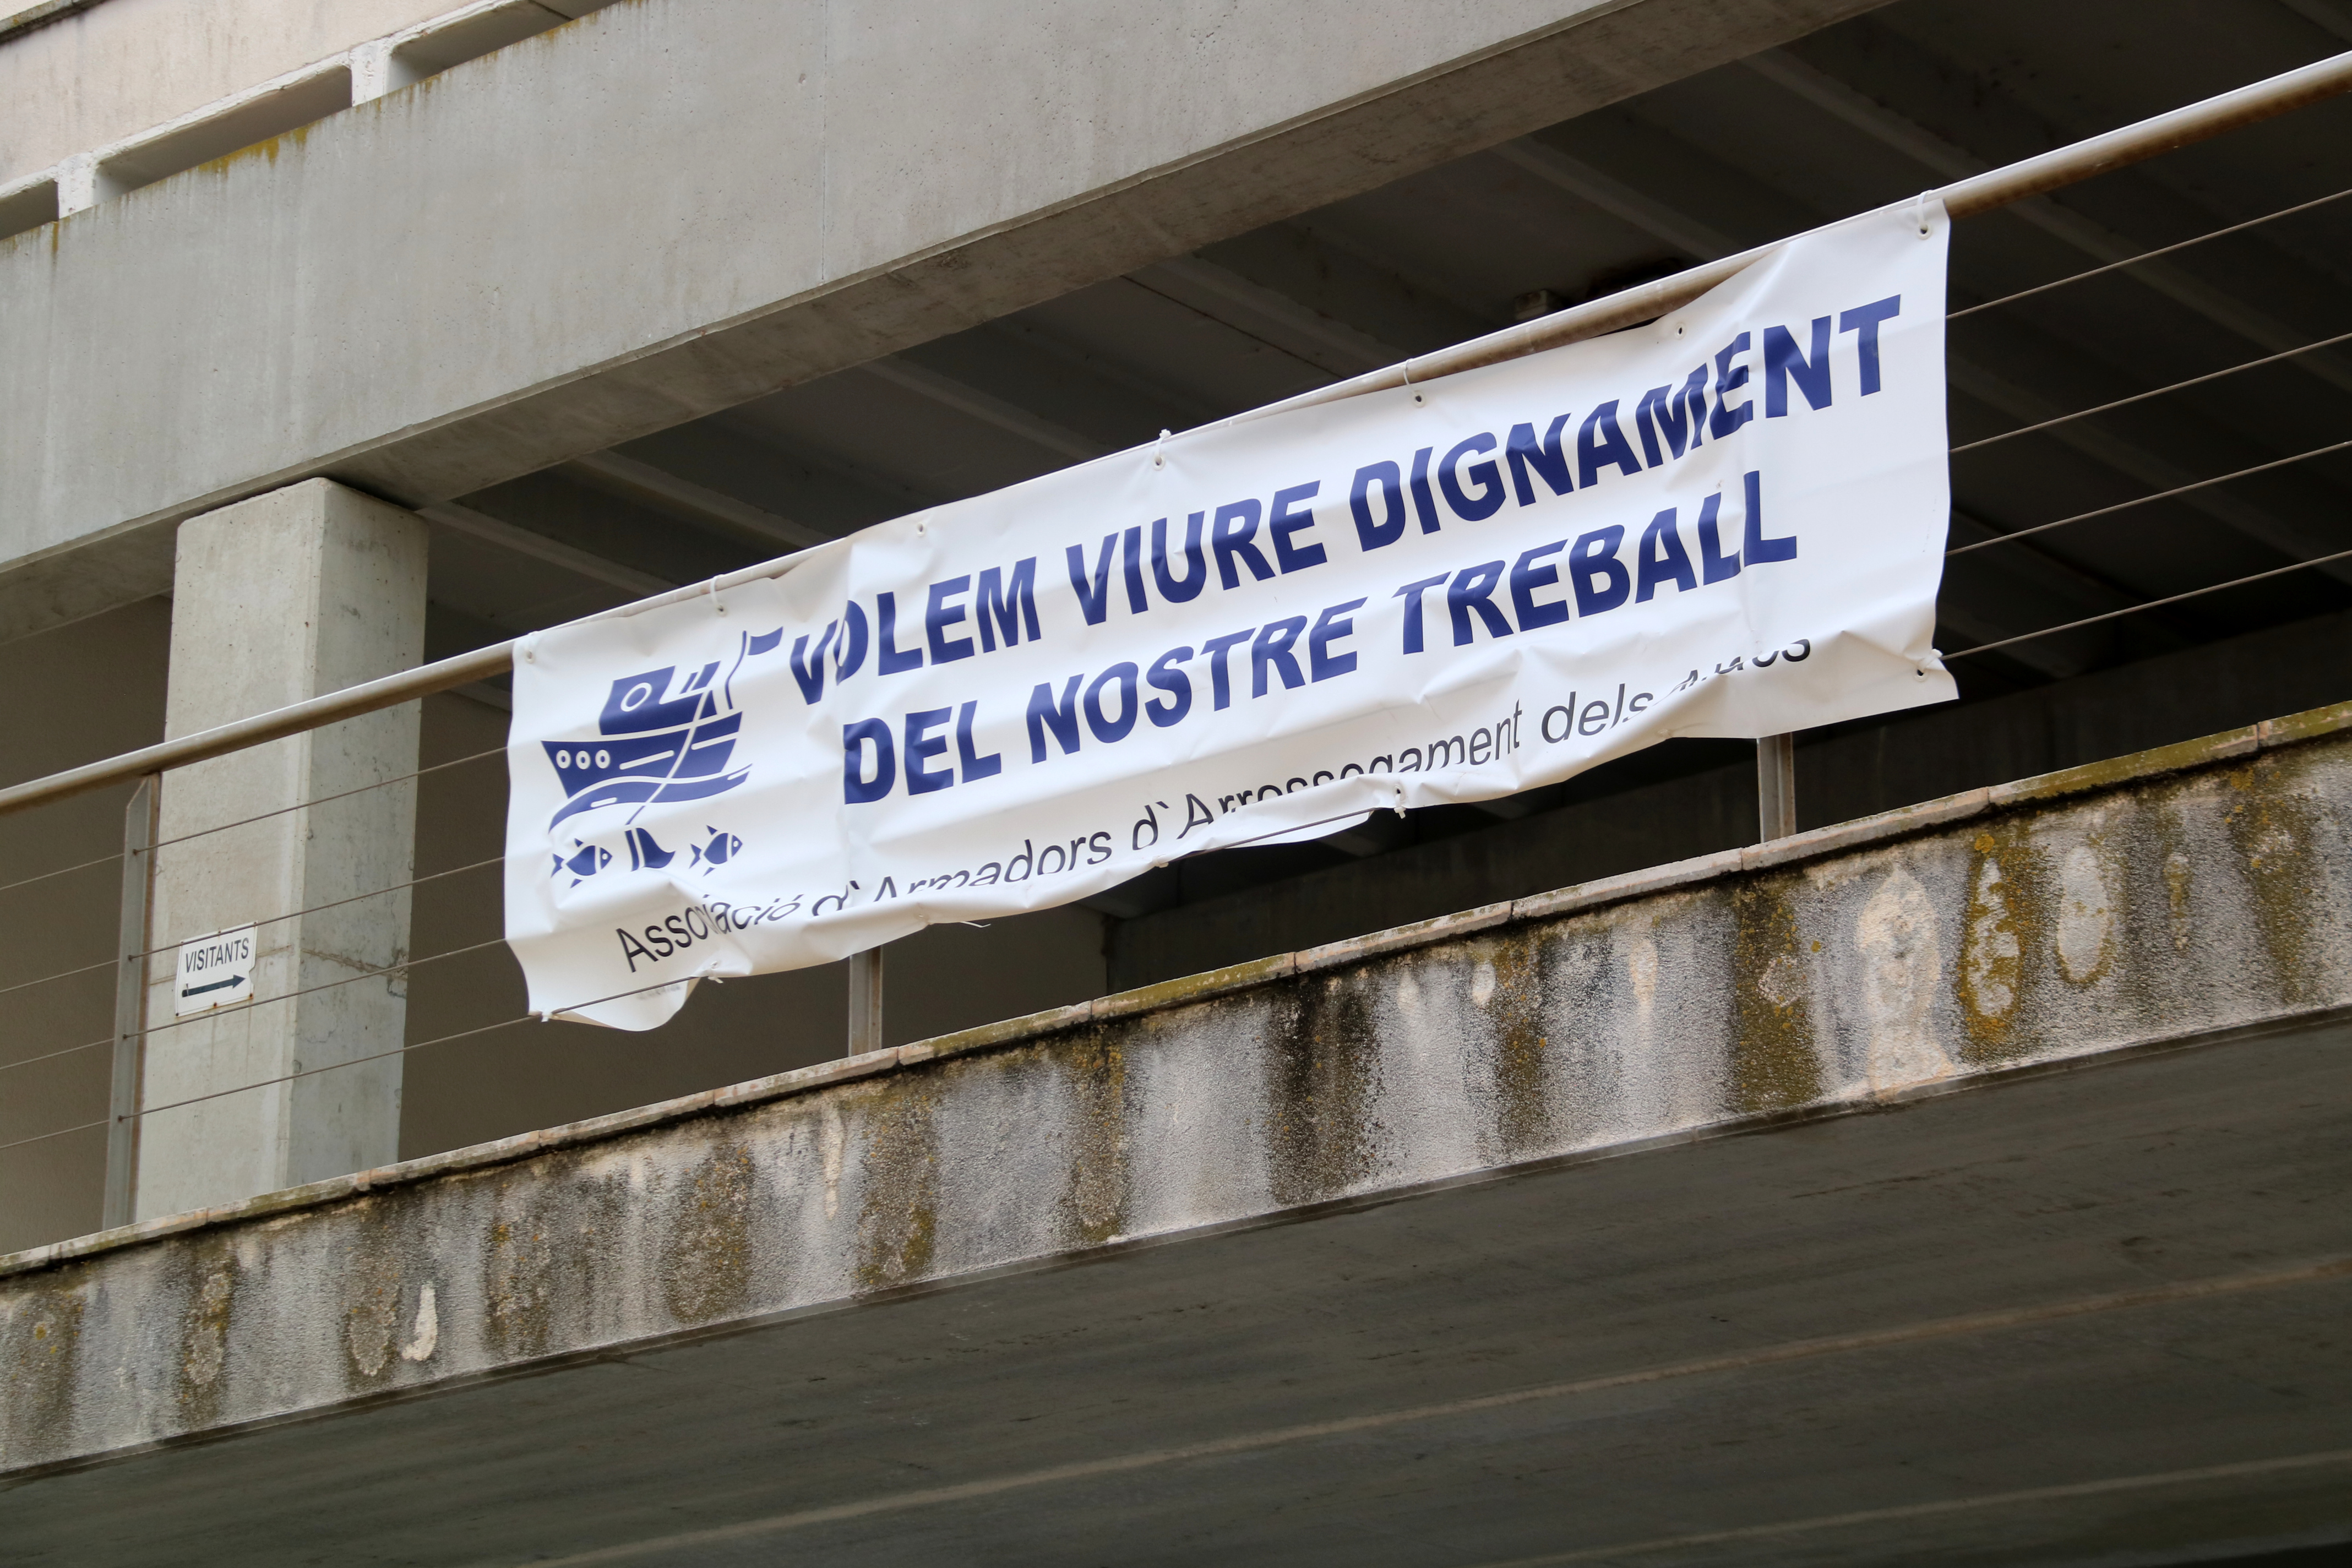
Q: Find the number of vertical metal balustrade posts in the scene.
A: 3